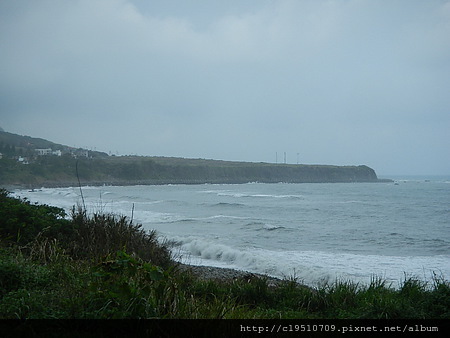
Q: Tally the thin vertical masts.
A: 3